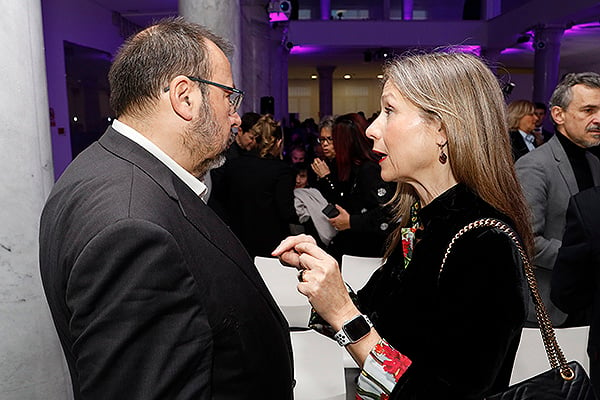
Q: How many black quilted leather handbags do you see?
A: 1